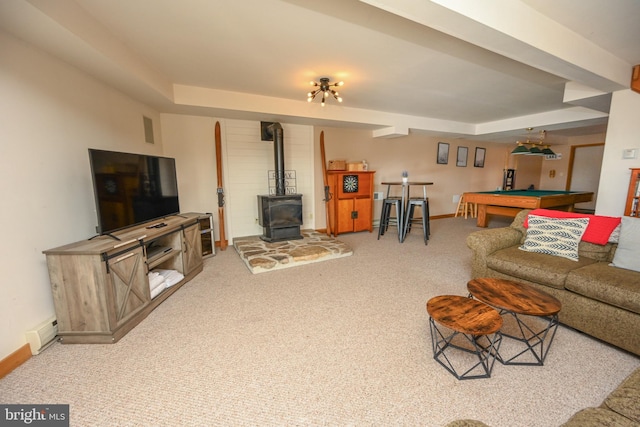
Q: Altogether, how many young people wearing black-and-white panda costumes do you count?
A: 0